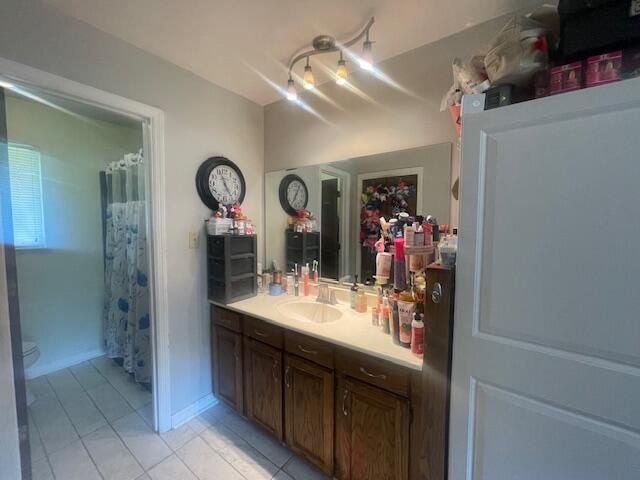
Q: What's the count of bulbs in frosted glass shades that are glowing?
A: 4